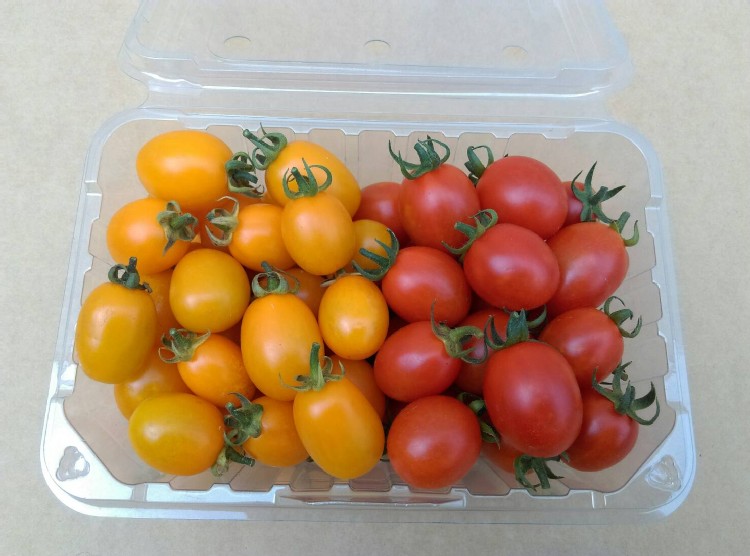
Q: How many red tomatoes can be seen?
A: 14